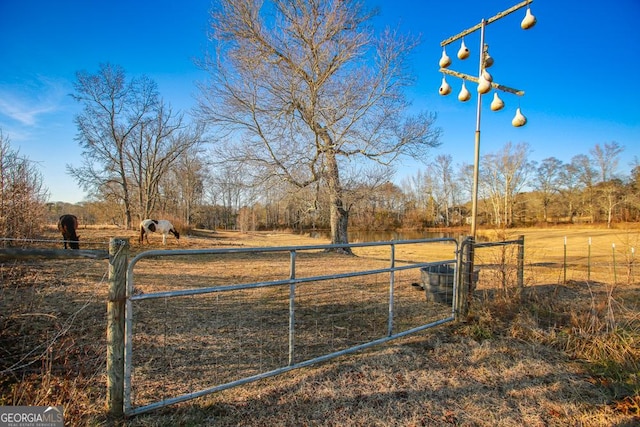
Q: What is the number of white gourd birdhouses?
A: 10